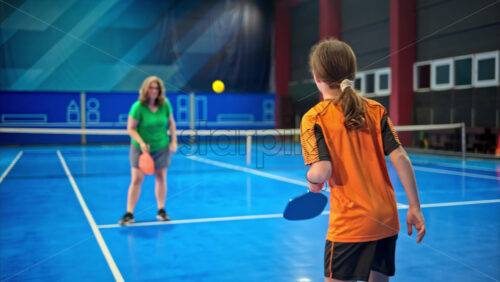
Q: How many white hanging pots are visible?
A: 0